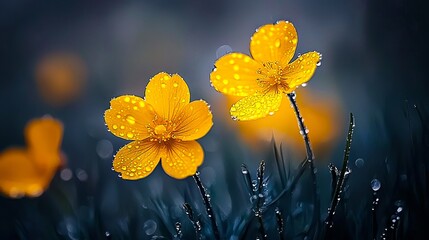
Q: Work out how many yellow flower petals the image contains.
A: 9